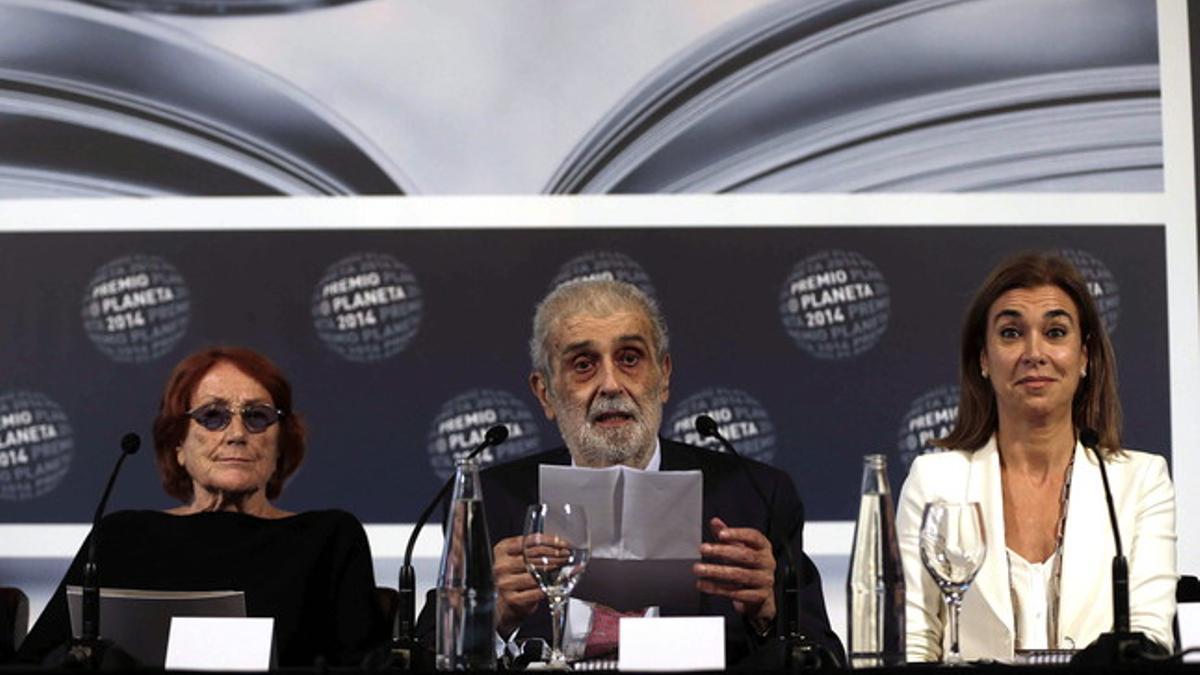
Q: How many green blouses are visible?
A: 0